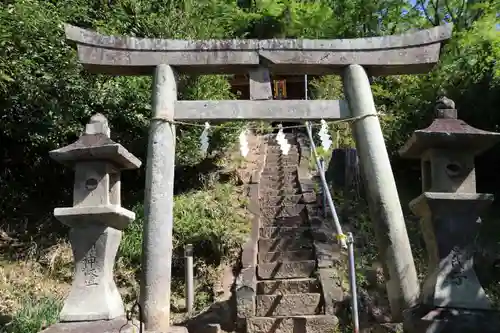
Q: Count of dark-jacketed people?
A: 0